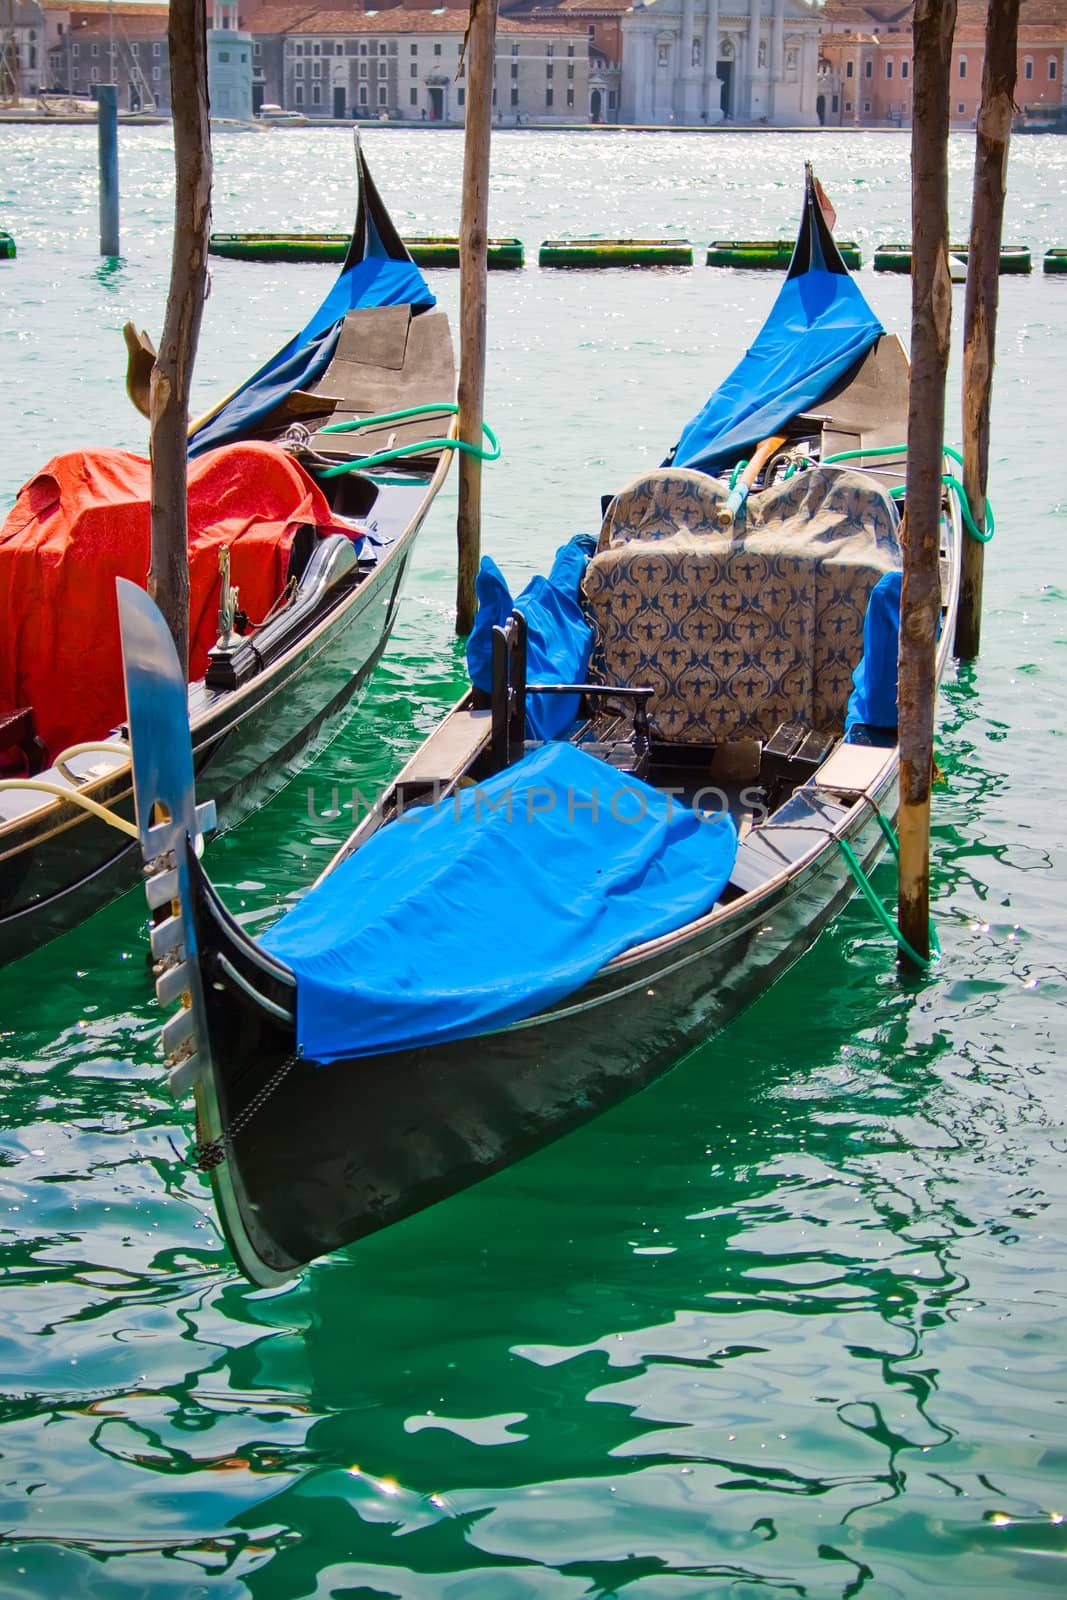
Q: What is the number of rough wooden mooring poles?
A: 4